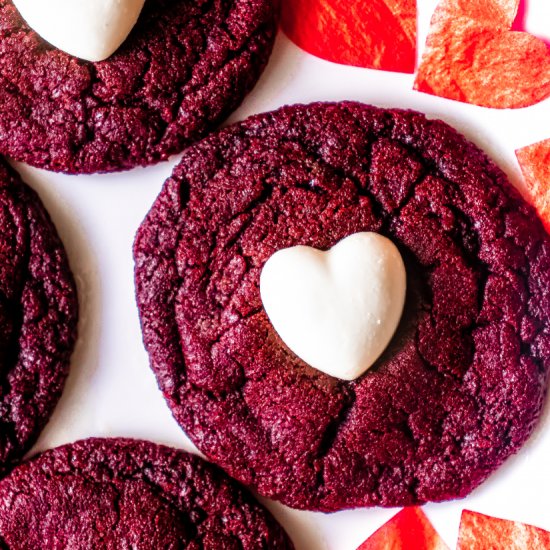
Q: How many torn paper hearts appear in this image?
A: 5